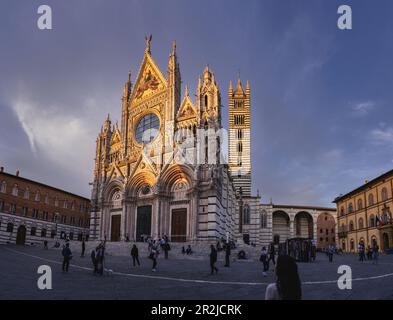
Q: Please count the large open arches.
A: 3